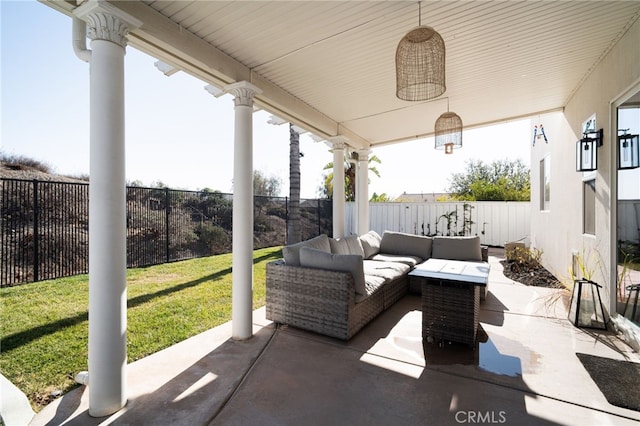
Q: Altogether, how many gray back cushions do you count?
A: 6